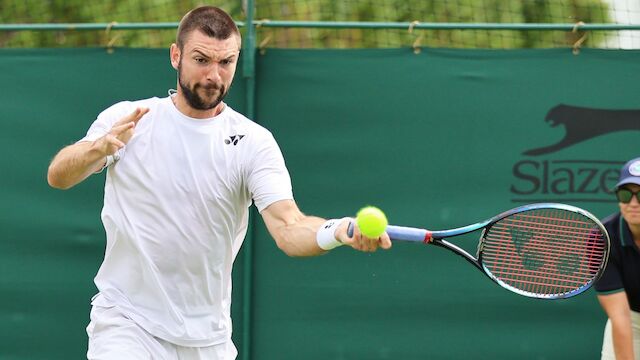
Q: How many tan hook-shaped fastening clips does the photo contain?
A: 4